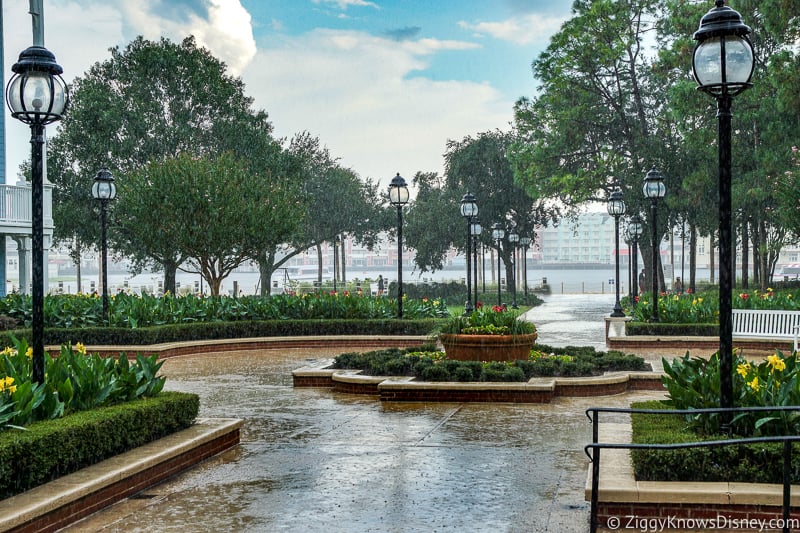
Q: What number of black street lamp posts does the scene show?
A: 13